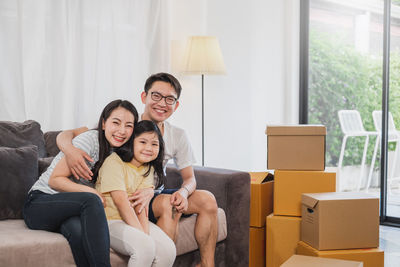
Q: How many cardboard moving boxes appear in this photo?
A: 8